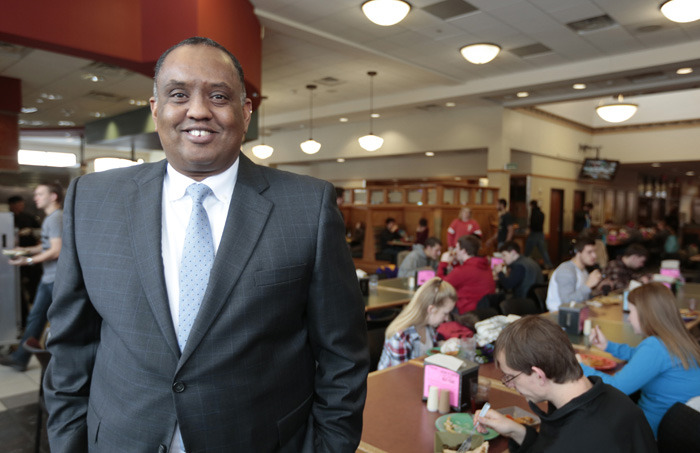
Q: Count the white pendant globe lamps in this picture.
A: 3